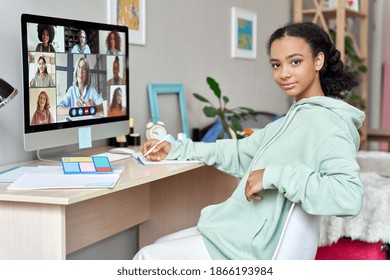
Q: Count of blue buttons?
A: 3